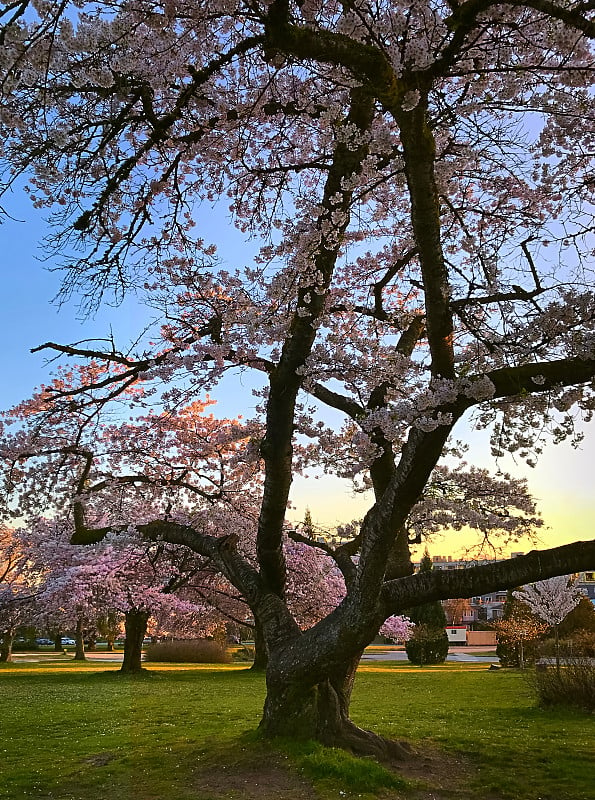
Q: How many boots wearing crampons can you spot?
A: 0